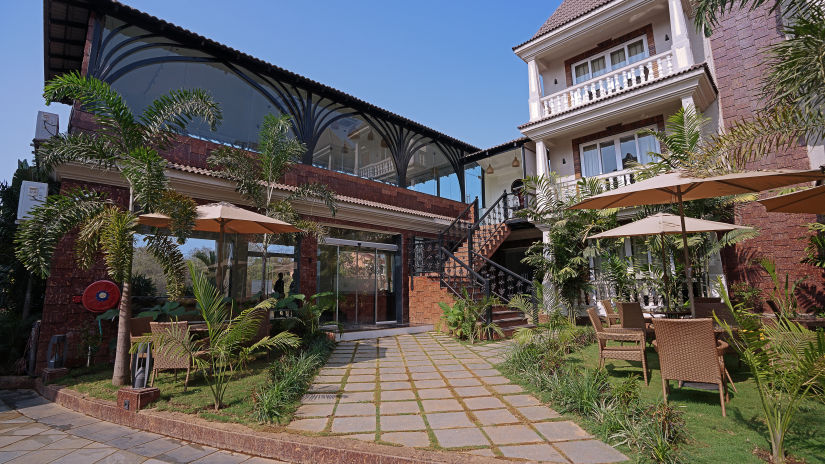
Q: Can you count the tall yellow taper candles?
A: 0